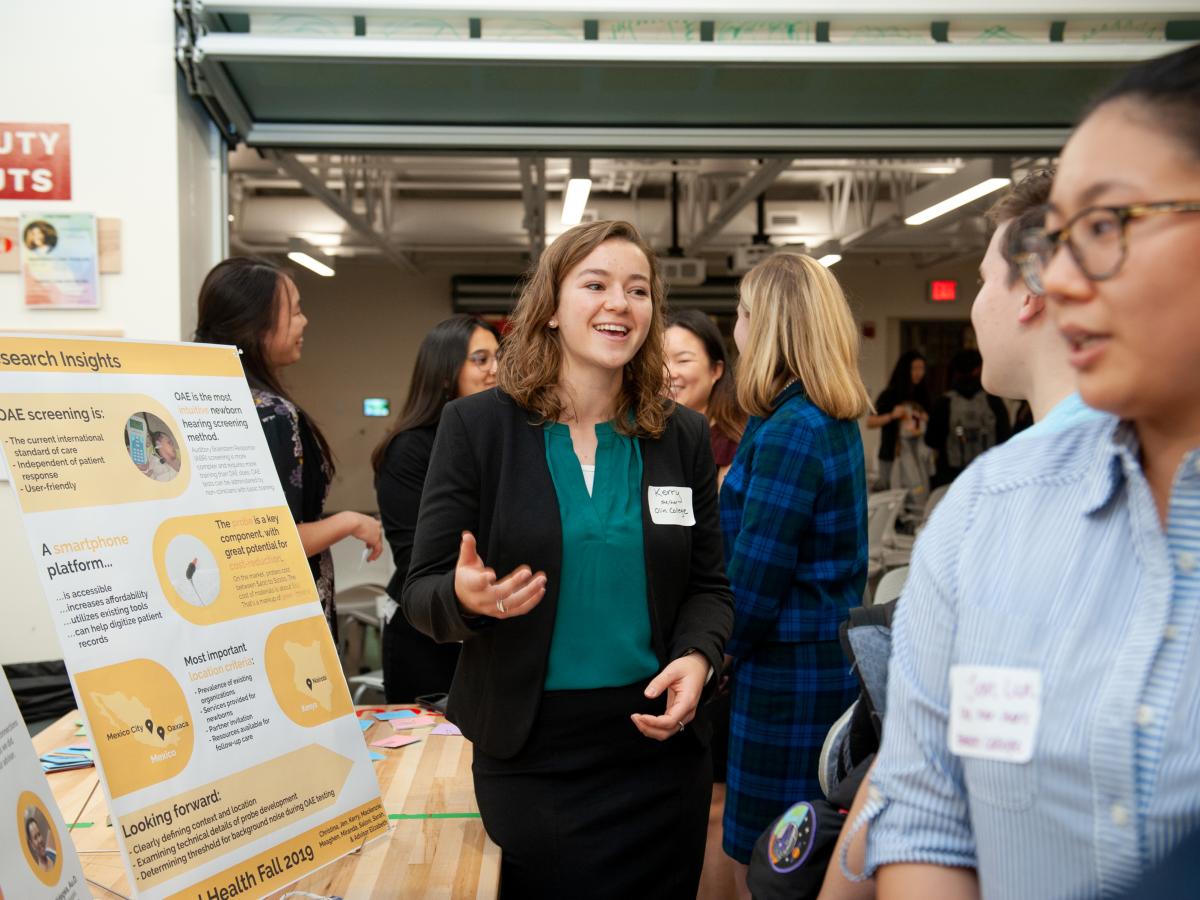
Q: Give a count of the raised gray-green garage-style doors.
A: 1